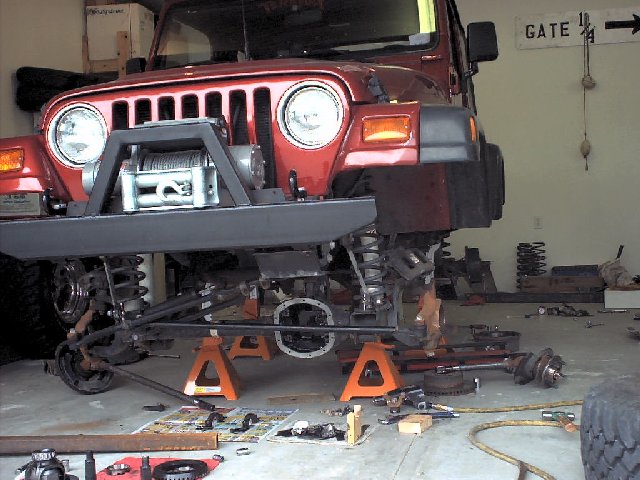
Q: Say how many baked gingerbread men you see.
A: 0